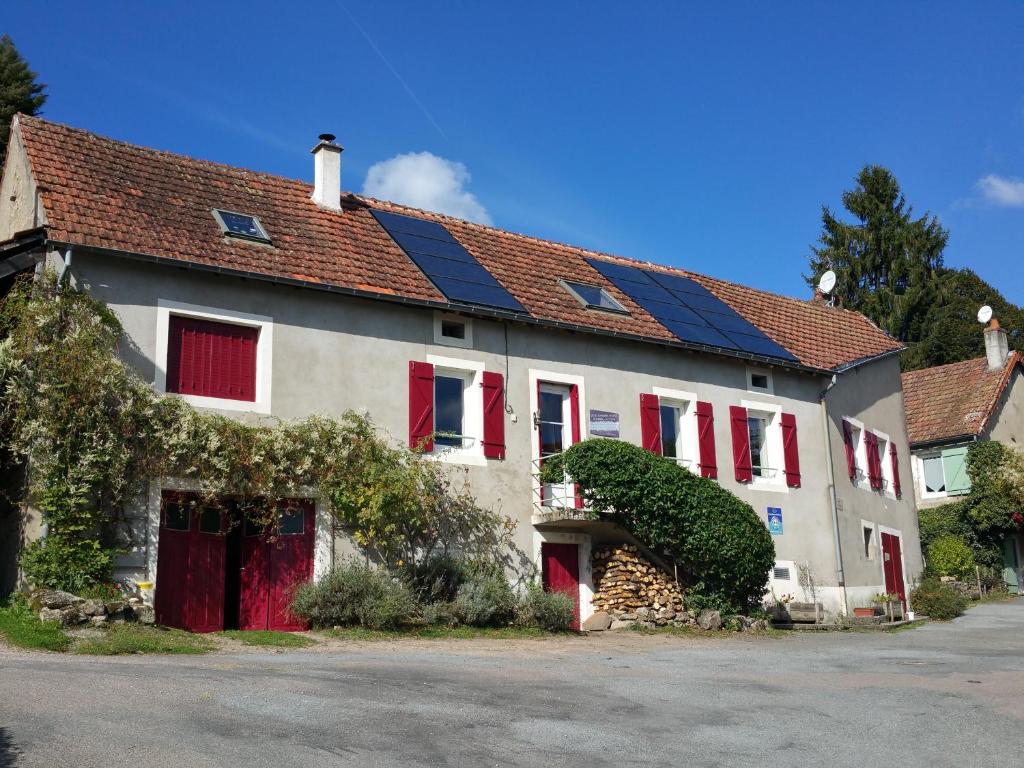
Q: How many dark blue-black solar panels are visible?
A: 12